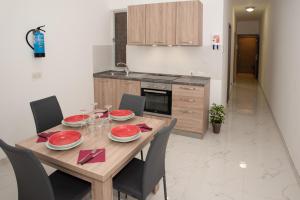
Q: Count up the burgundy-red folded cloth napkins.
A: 4